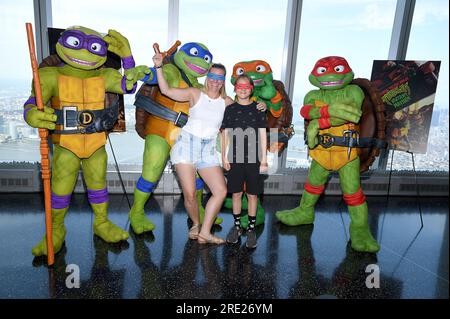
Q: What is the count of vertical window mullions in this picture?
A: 4